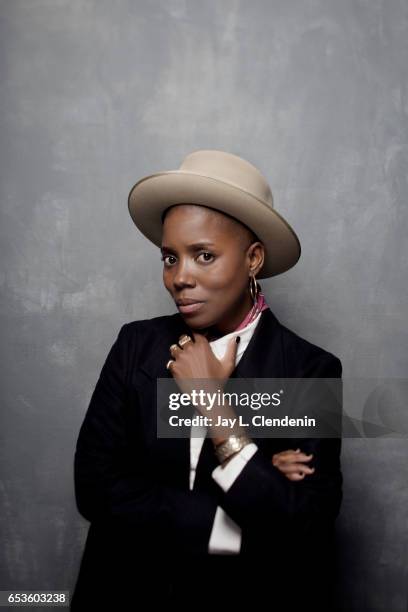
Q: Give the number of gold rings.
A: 3